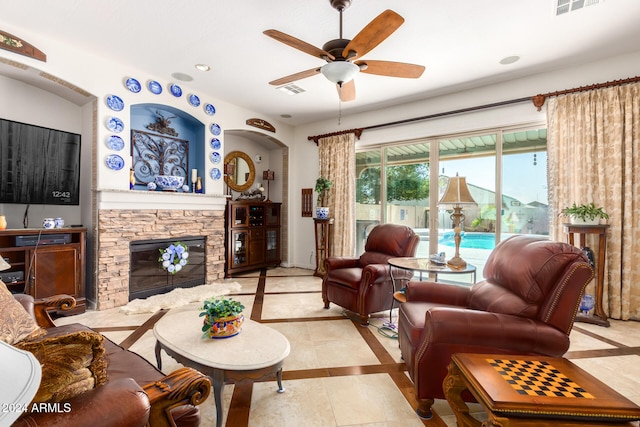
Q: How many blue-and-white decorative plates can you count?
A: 13